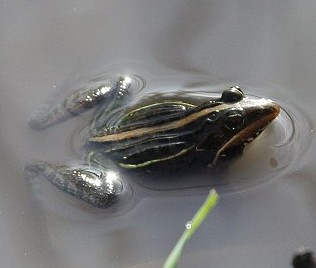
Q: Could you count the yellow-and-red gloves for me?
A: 0